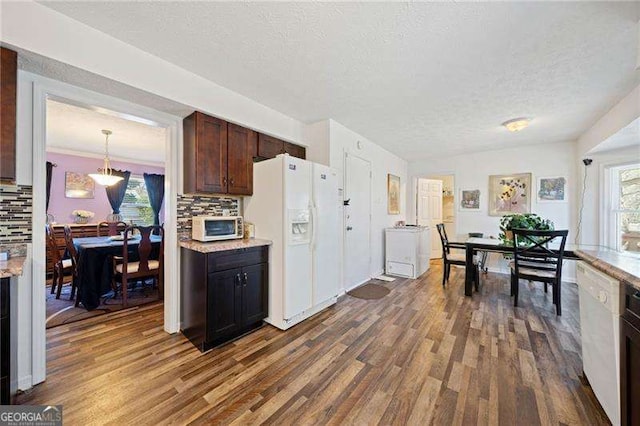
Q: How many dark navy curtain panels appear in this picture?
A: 3